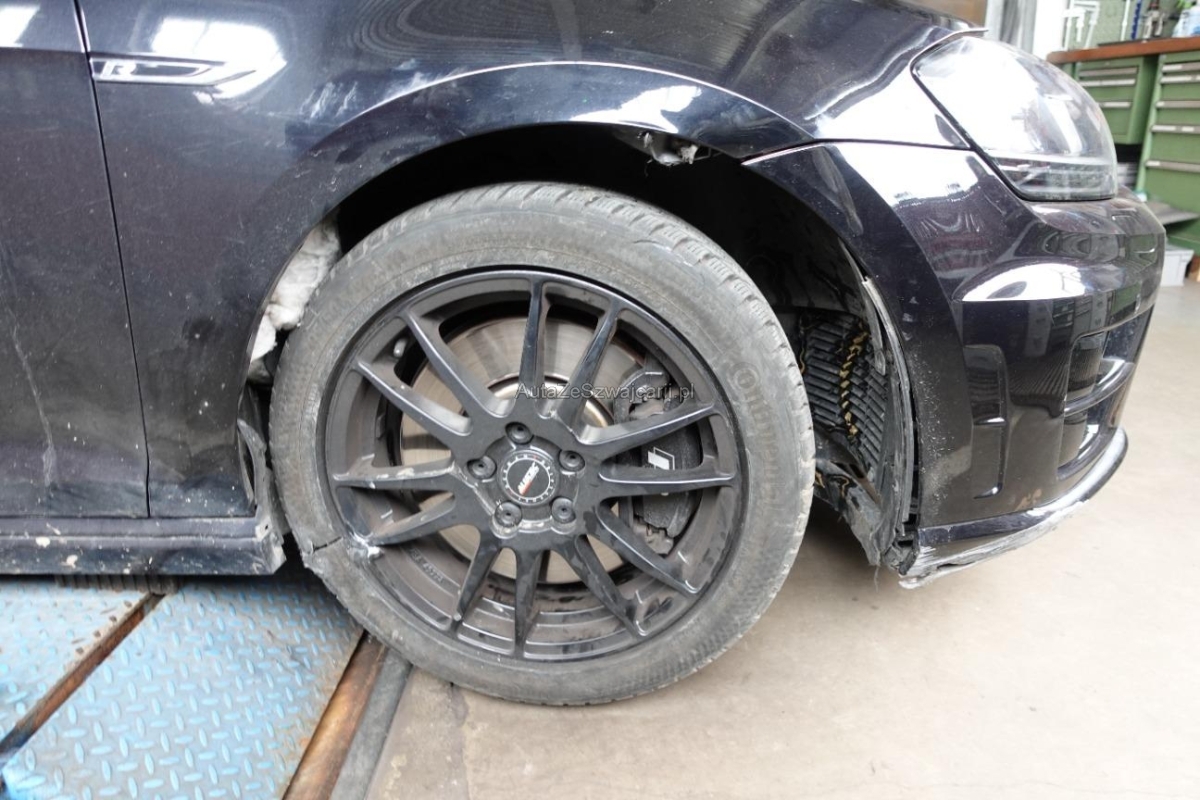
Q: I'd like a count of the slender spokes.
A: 12